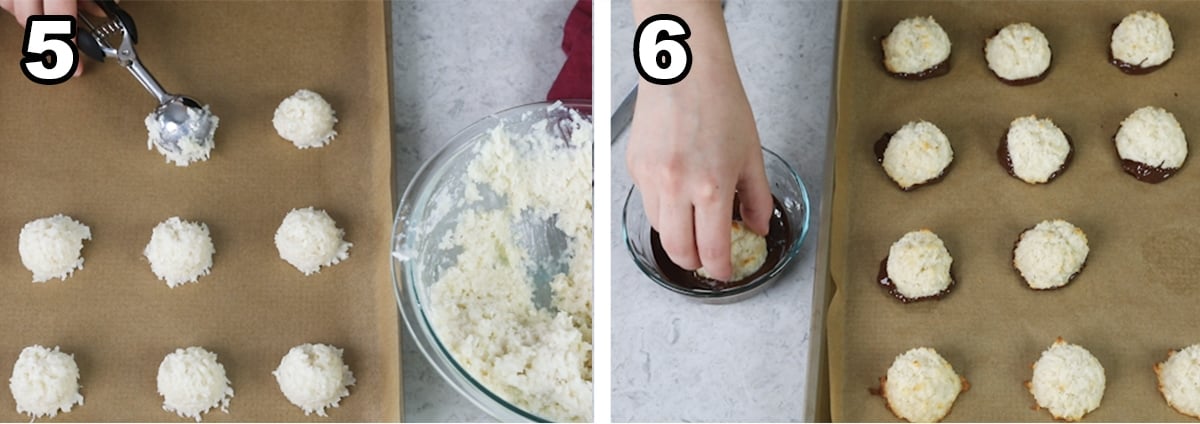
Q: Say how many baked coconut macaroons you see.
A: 12